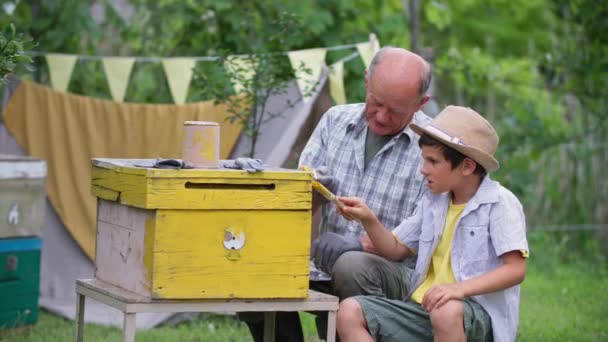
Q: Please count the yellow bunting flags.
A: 7